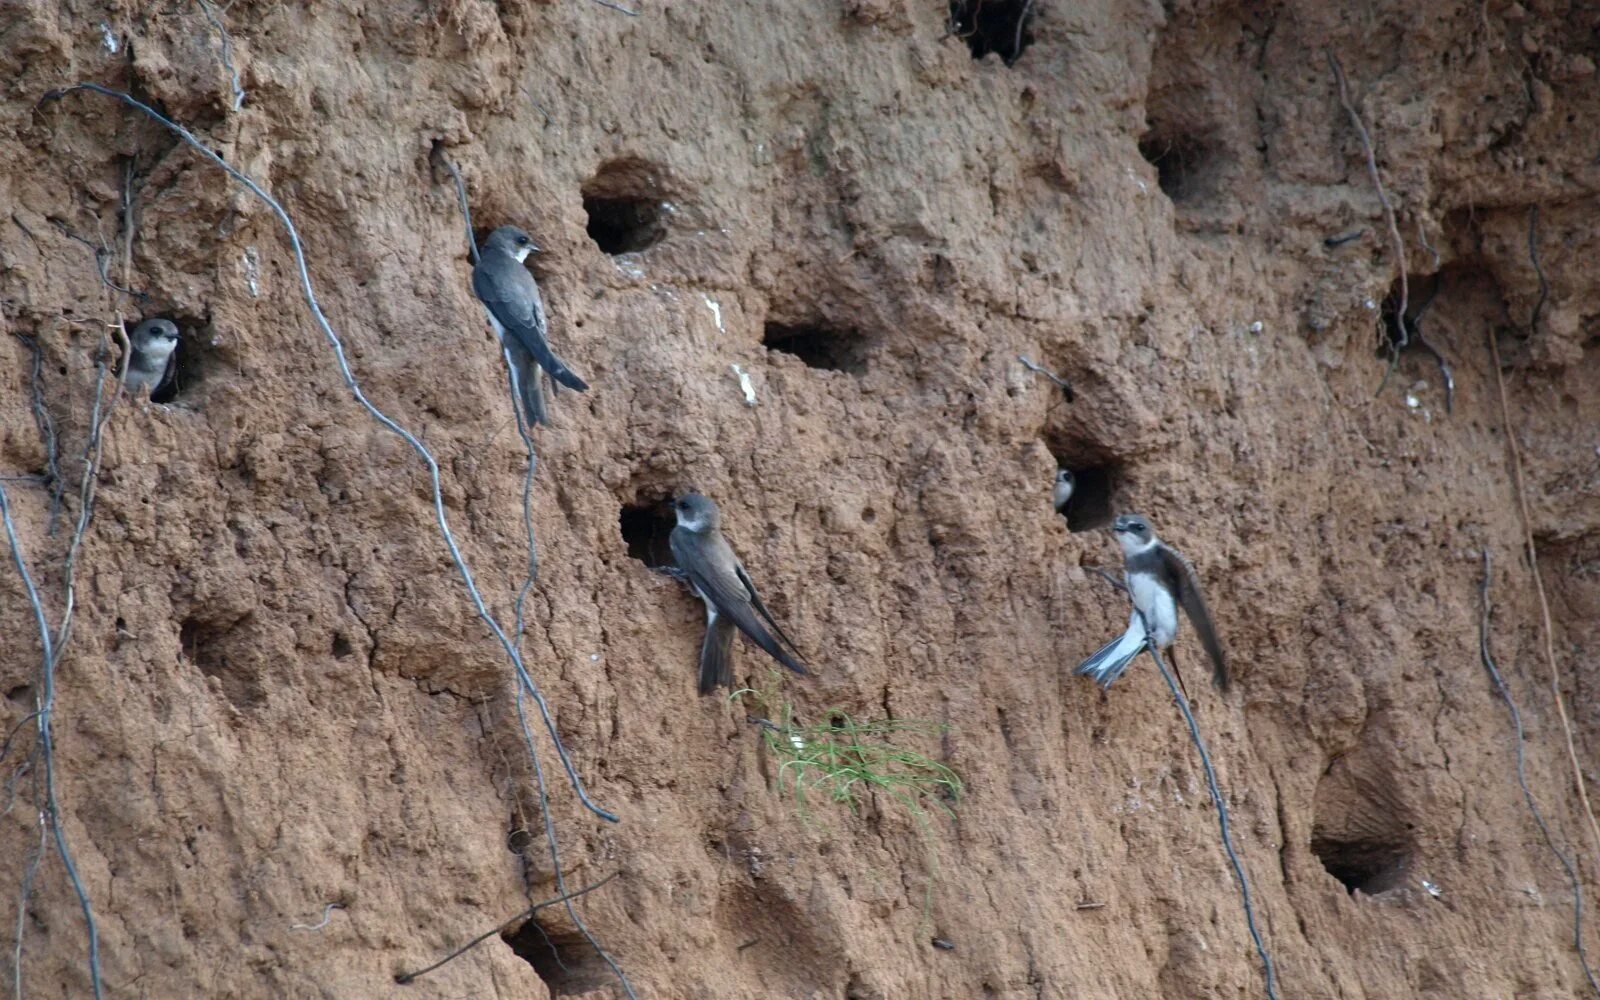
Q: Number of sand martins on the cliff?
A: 5